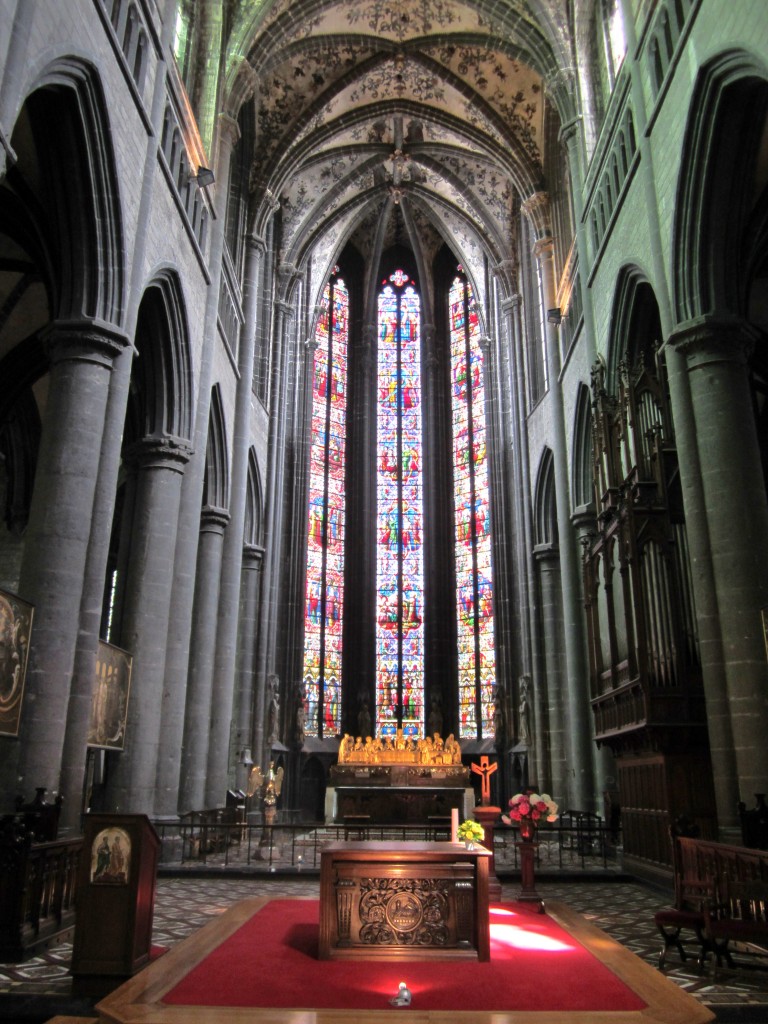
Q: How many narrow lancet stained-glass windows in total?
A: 3